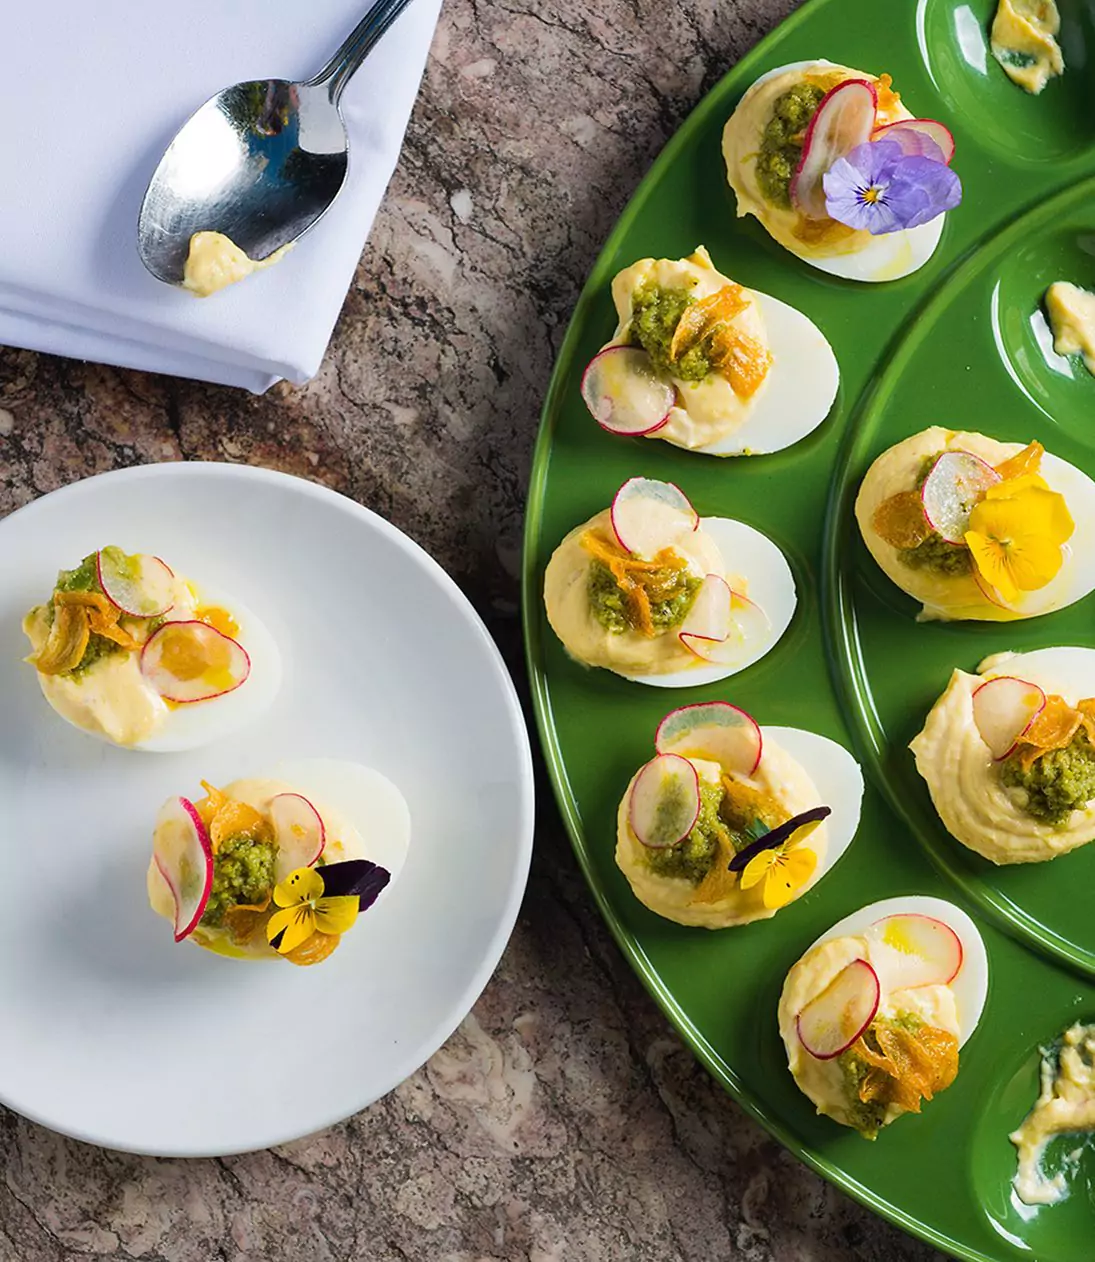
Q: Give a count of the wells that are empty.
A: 3